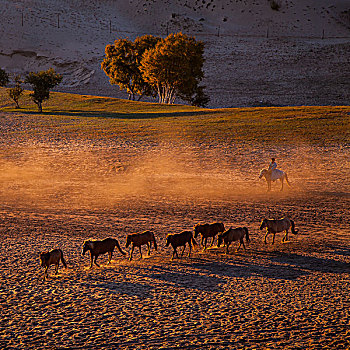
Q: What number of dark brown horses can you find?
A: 7